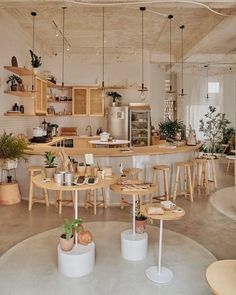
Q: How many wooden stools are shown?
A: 8